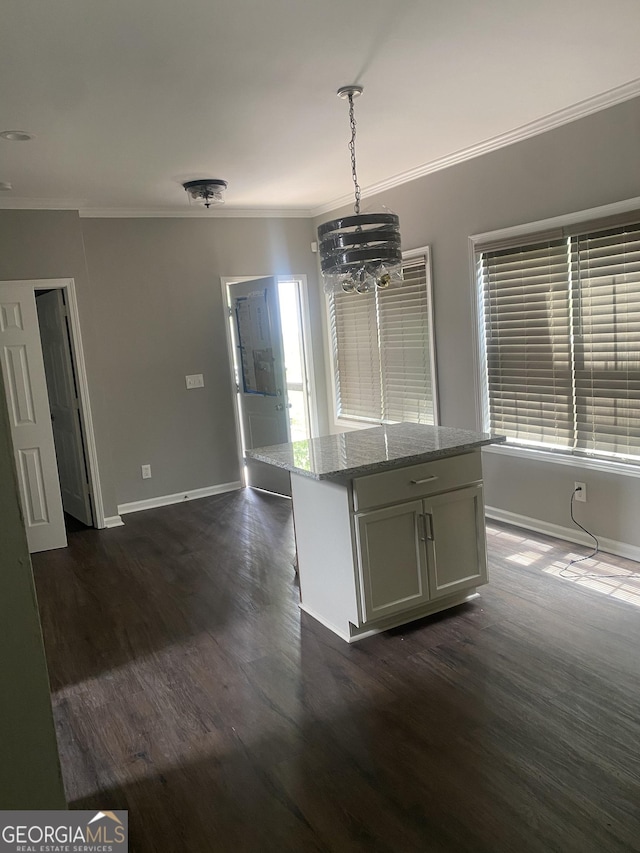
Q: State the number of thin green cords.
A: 0